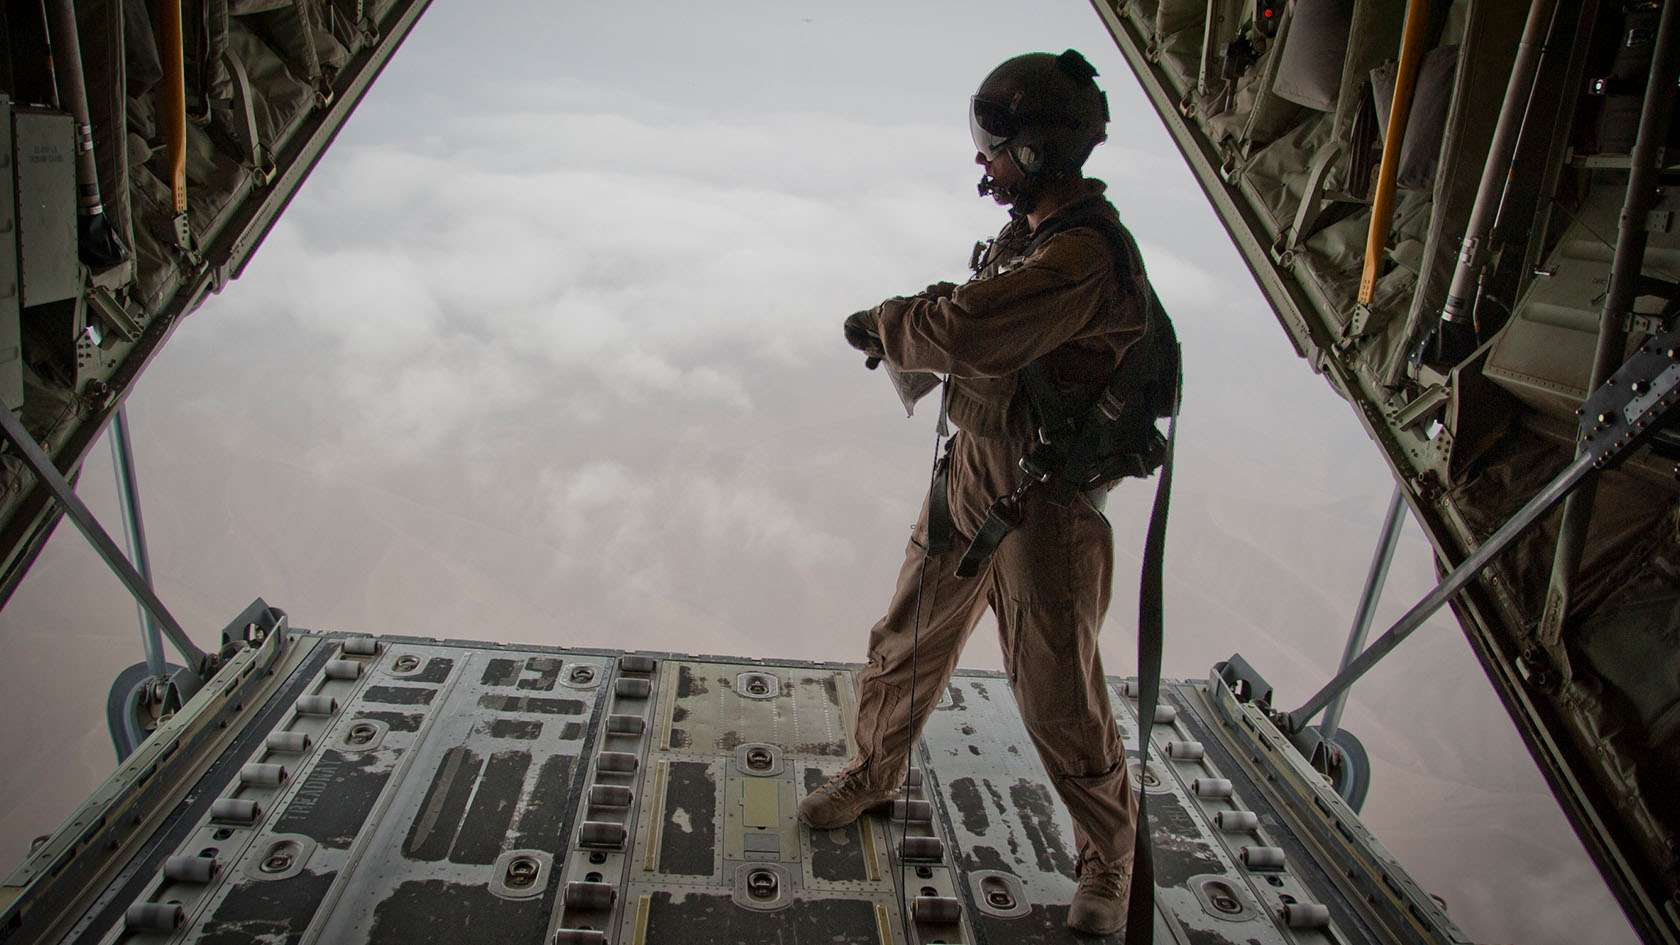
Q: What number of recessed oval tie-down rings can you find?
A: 11